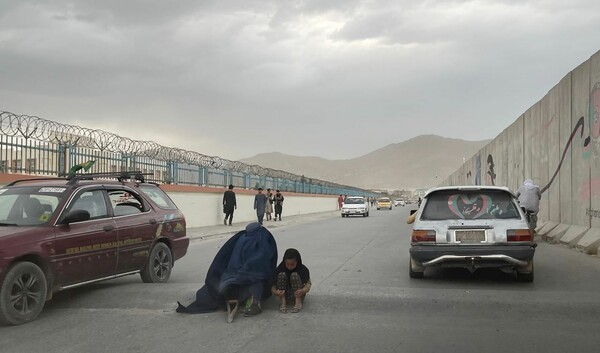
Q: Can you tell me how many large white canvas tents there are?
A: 0